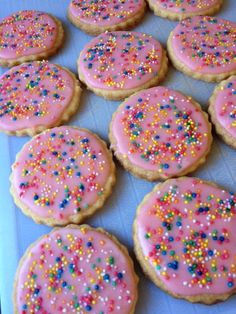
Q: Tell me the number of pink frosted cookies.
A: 11